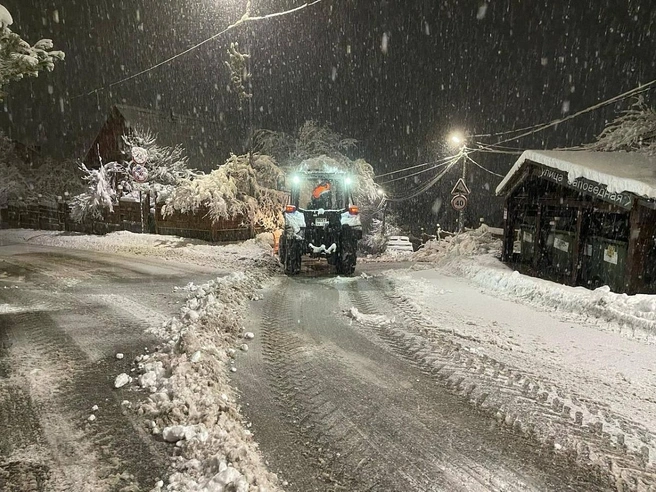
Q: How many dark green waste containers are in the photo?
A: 3